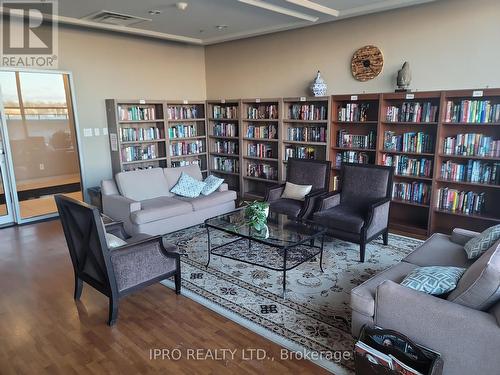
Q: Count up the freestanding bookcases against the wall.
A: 8